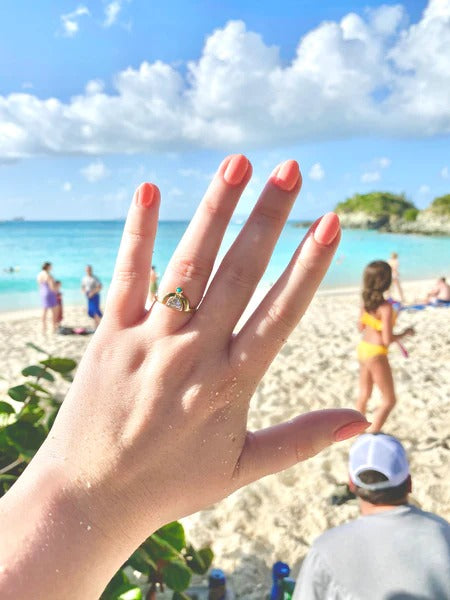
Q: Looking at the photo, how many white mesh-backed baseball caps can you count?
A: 1